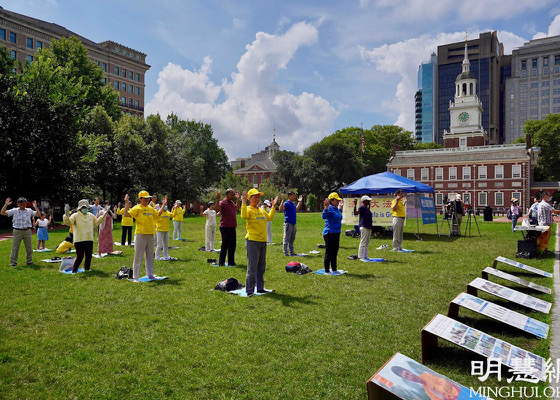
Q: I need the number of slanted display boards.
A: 6